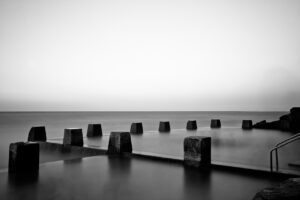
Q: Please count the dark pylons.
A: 11